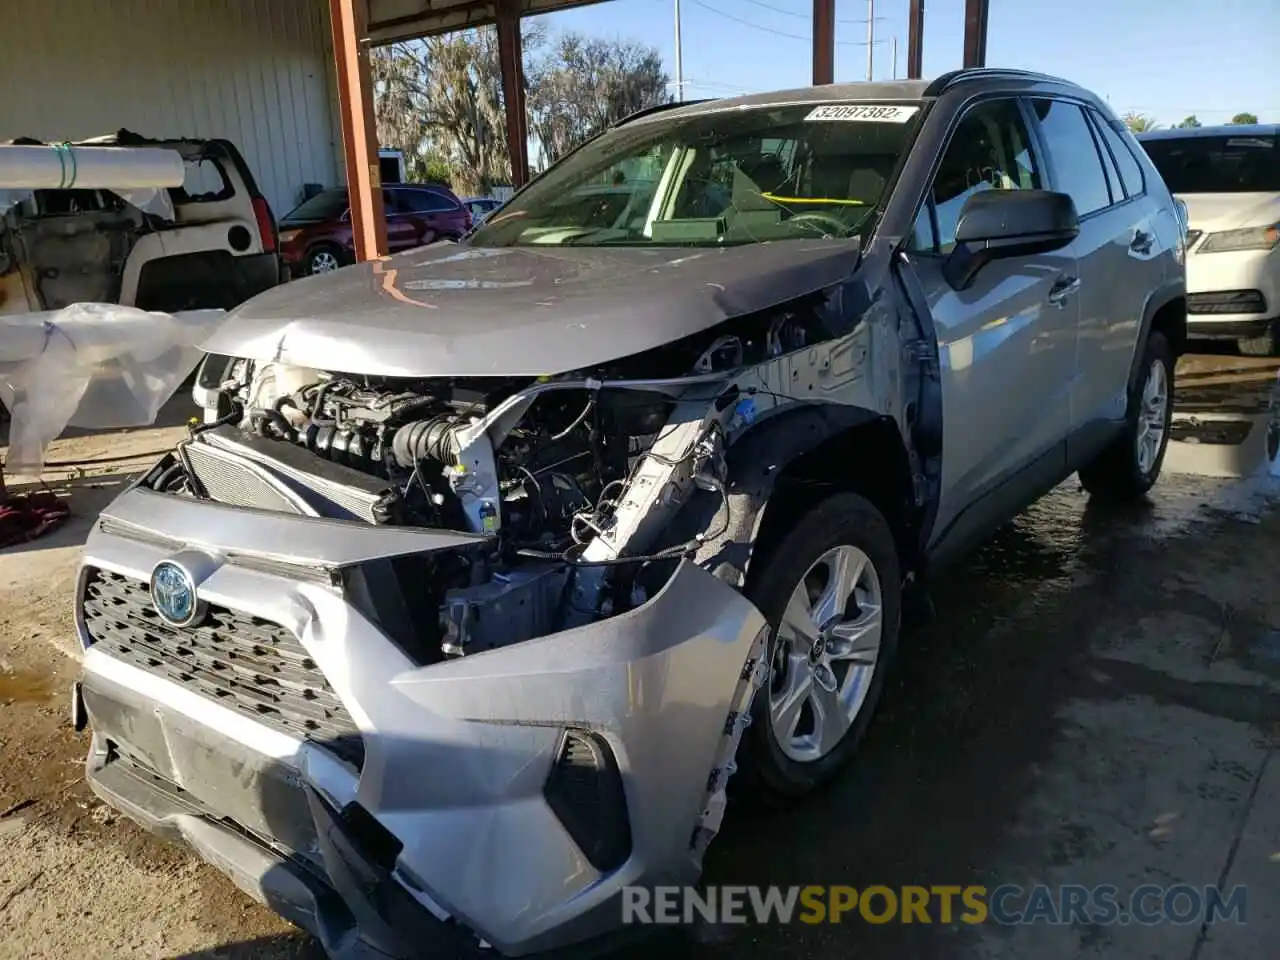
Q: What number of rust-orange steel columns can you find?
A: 5